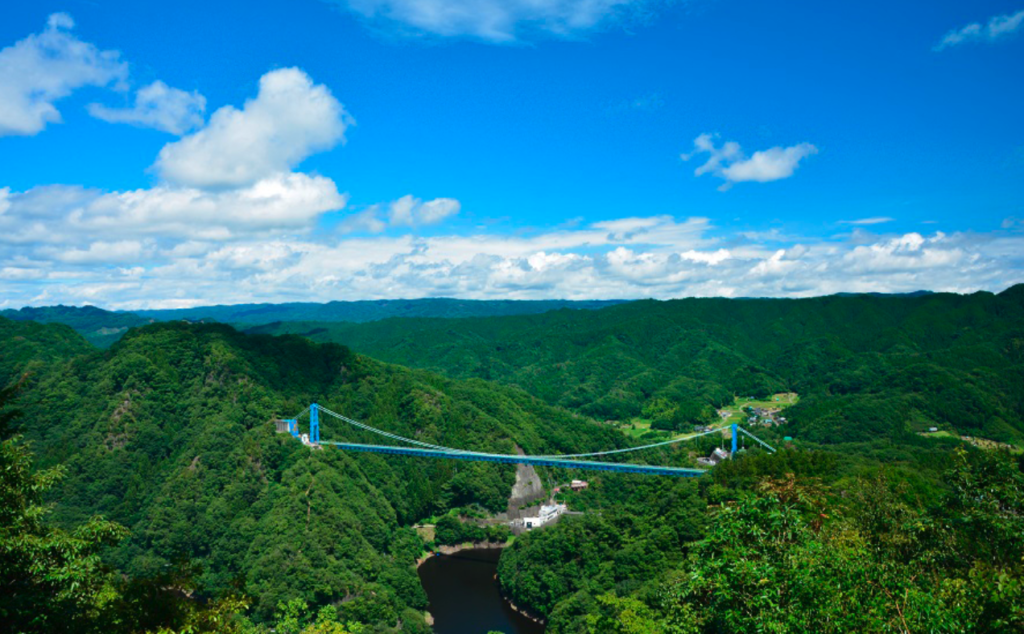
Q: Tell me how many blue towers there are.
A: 2